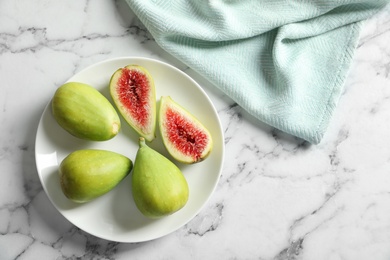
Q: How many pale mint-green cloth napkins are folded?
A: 1